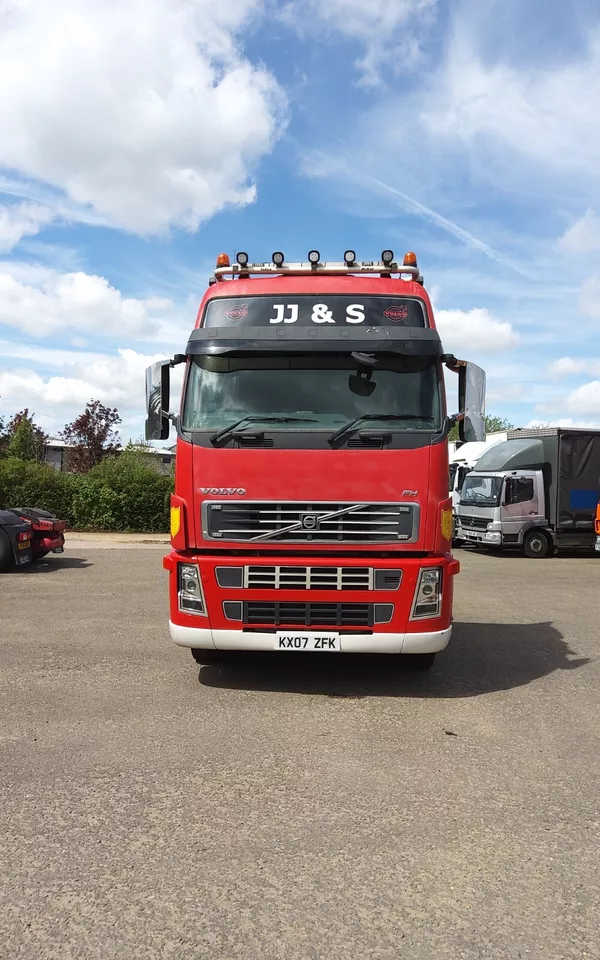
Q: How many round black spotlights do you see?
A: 5